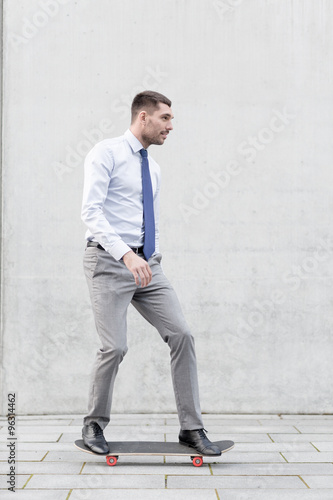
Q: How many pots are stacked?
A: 0